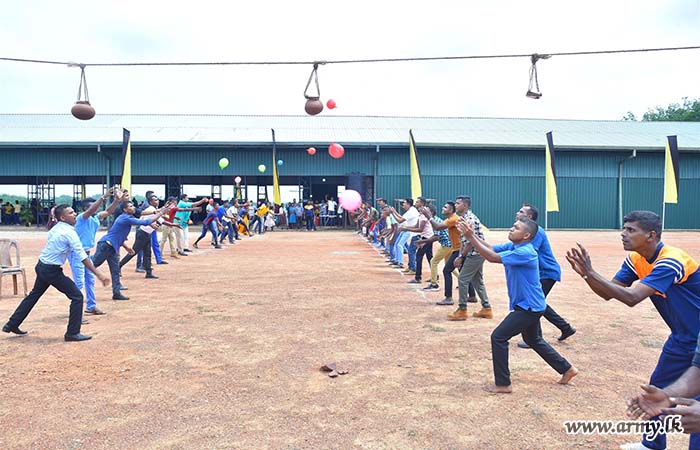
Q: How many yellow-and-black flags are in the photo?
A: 5